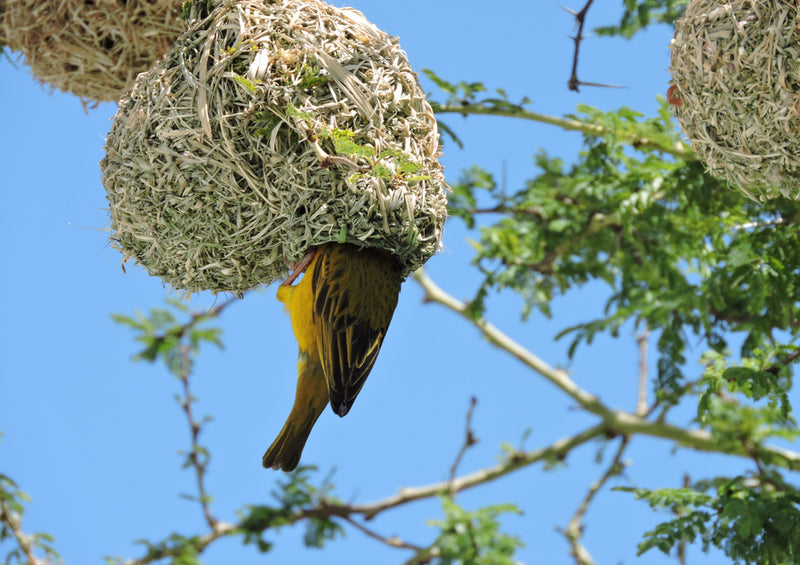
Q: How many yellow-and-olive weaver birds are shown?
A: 1